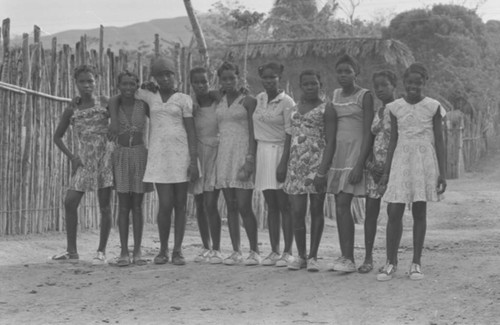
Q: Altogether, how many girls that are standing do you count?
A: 10